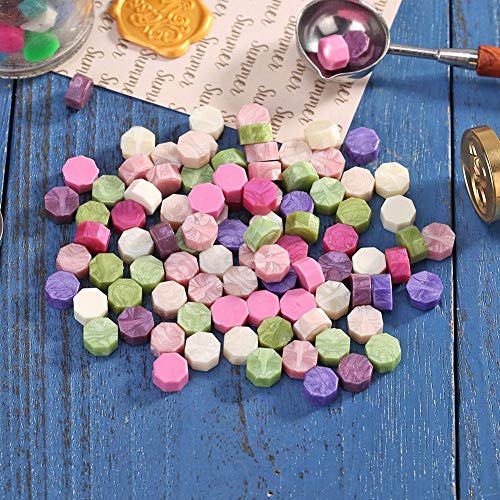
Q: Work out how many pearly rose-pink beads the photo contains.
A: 15